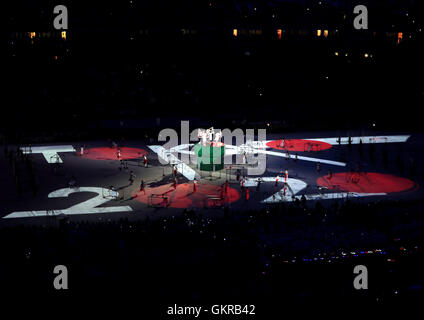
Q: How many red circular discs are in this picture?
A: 4